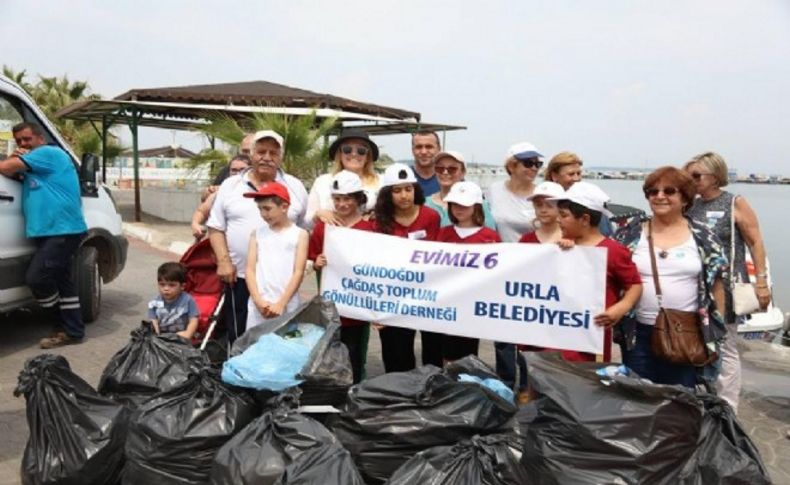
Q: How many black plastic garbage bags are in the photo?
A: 9